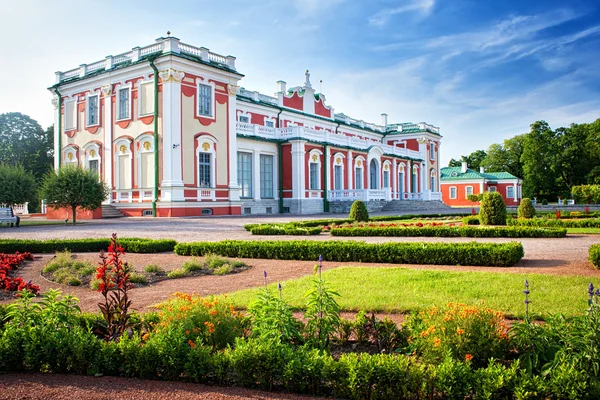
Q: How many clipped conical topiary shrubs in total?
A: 3